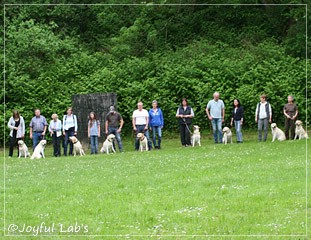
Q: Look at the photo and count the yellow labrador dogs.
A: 9